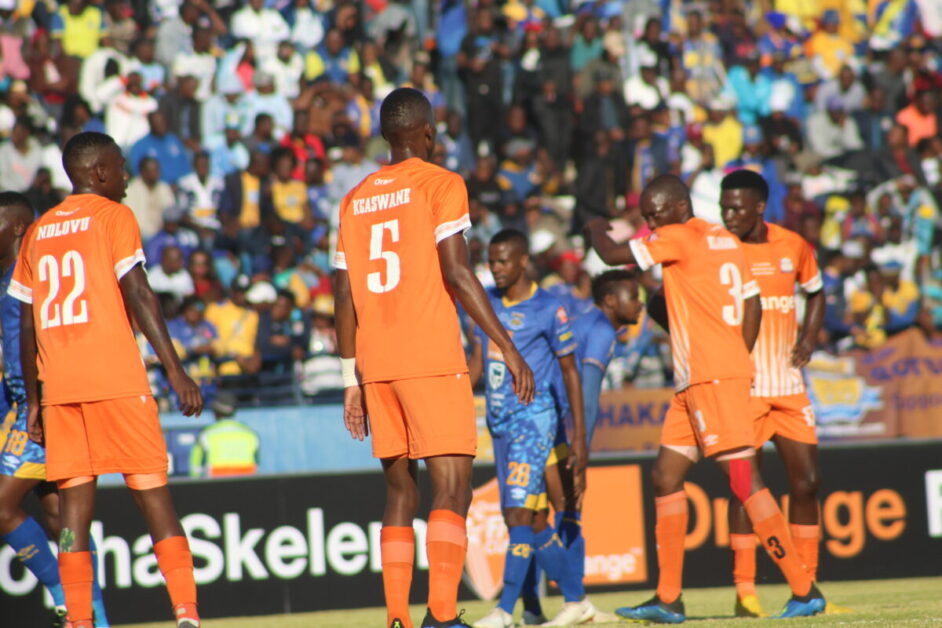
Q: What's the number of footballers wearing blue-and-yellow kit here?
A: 3